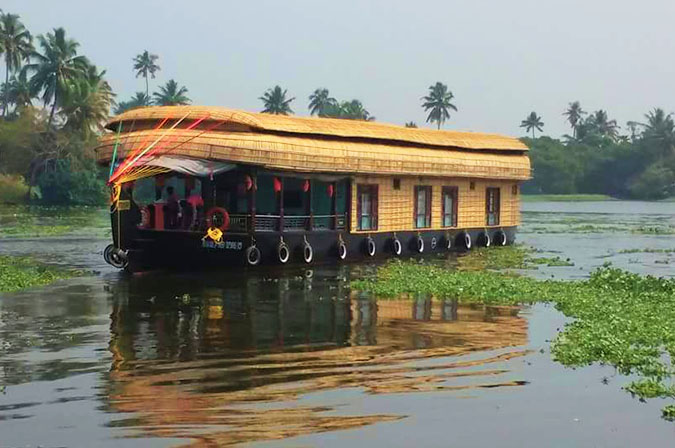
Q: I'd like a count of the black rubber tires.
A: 13